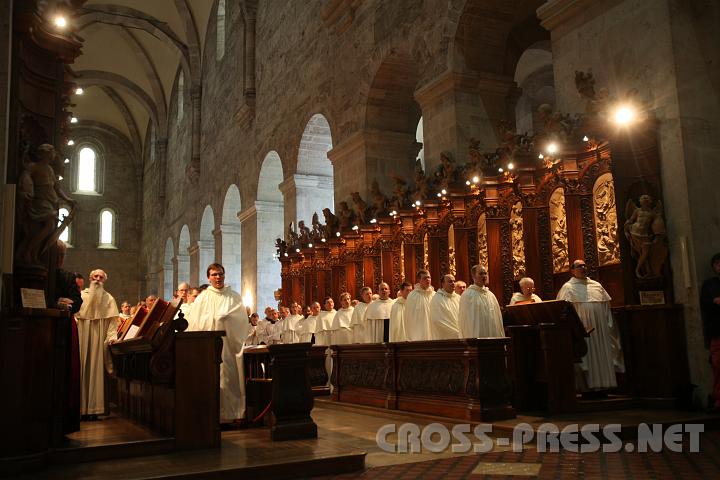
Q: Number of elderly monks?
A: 2